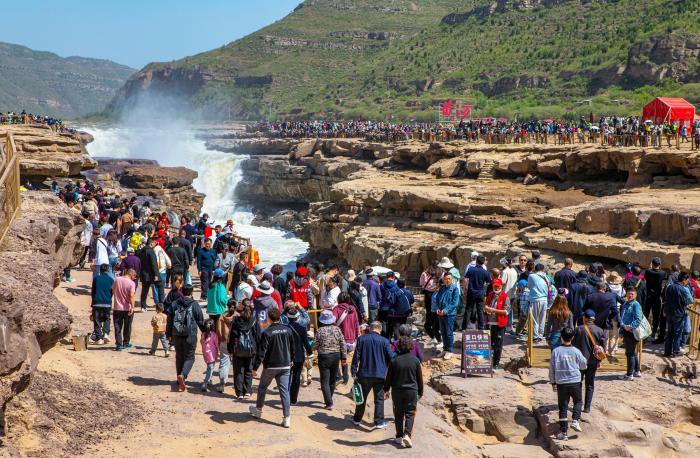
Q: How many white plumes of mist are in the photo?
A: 1